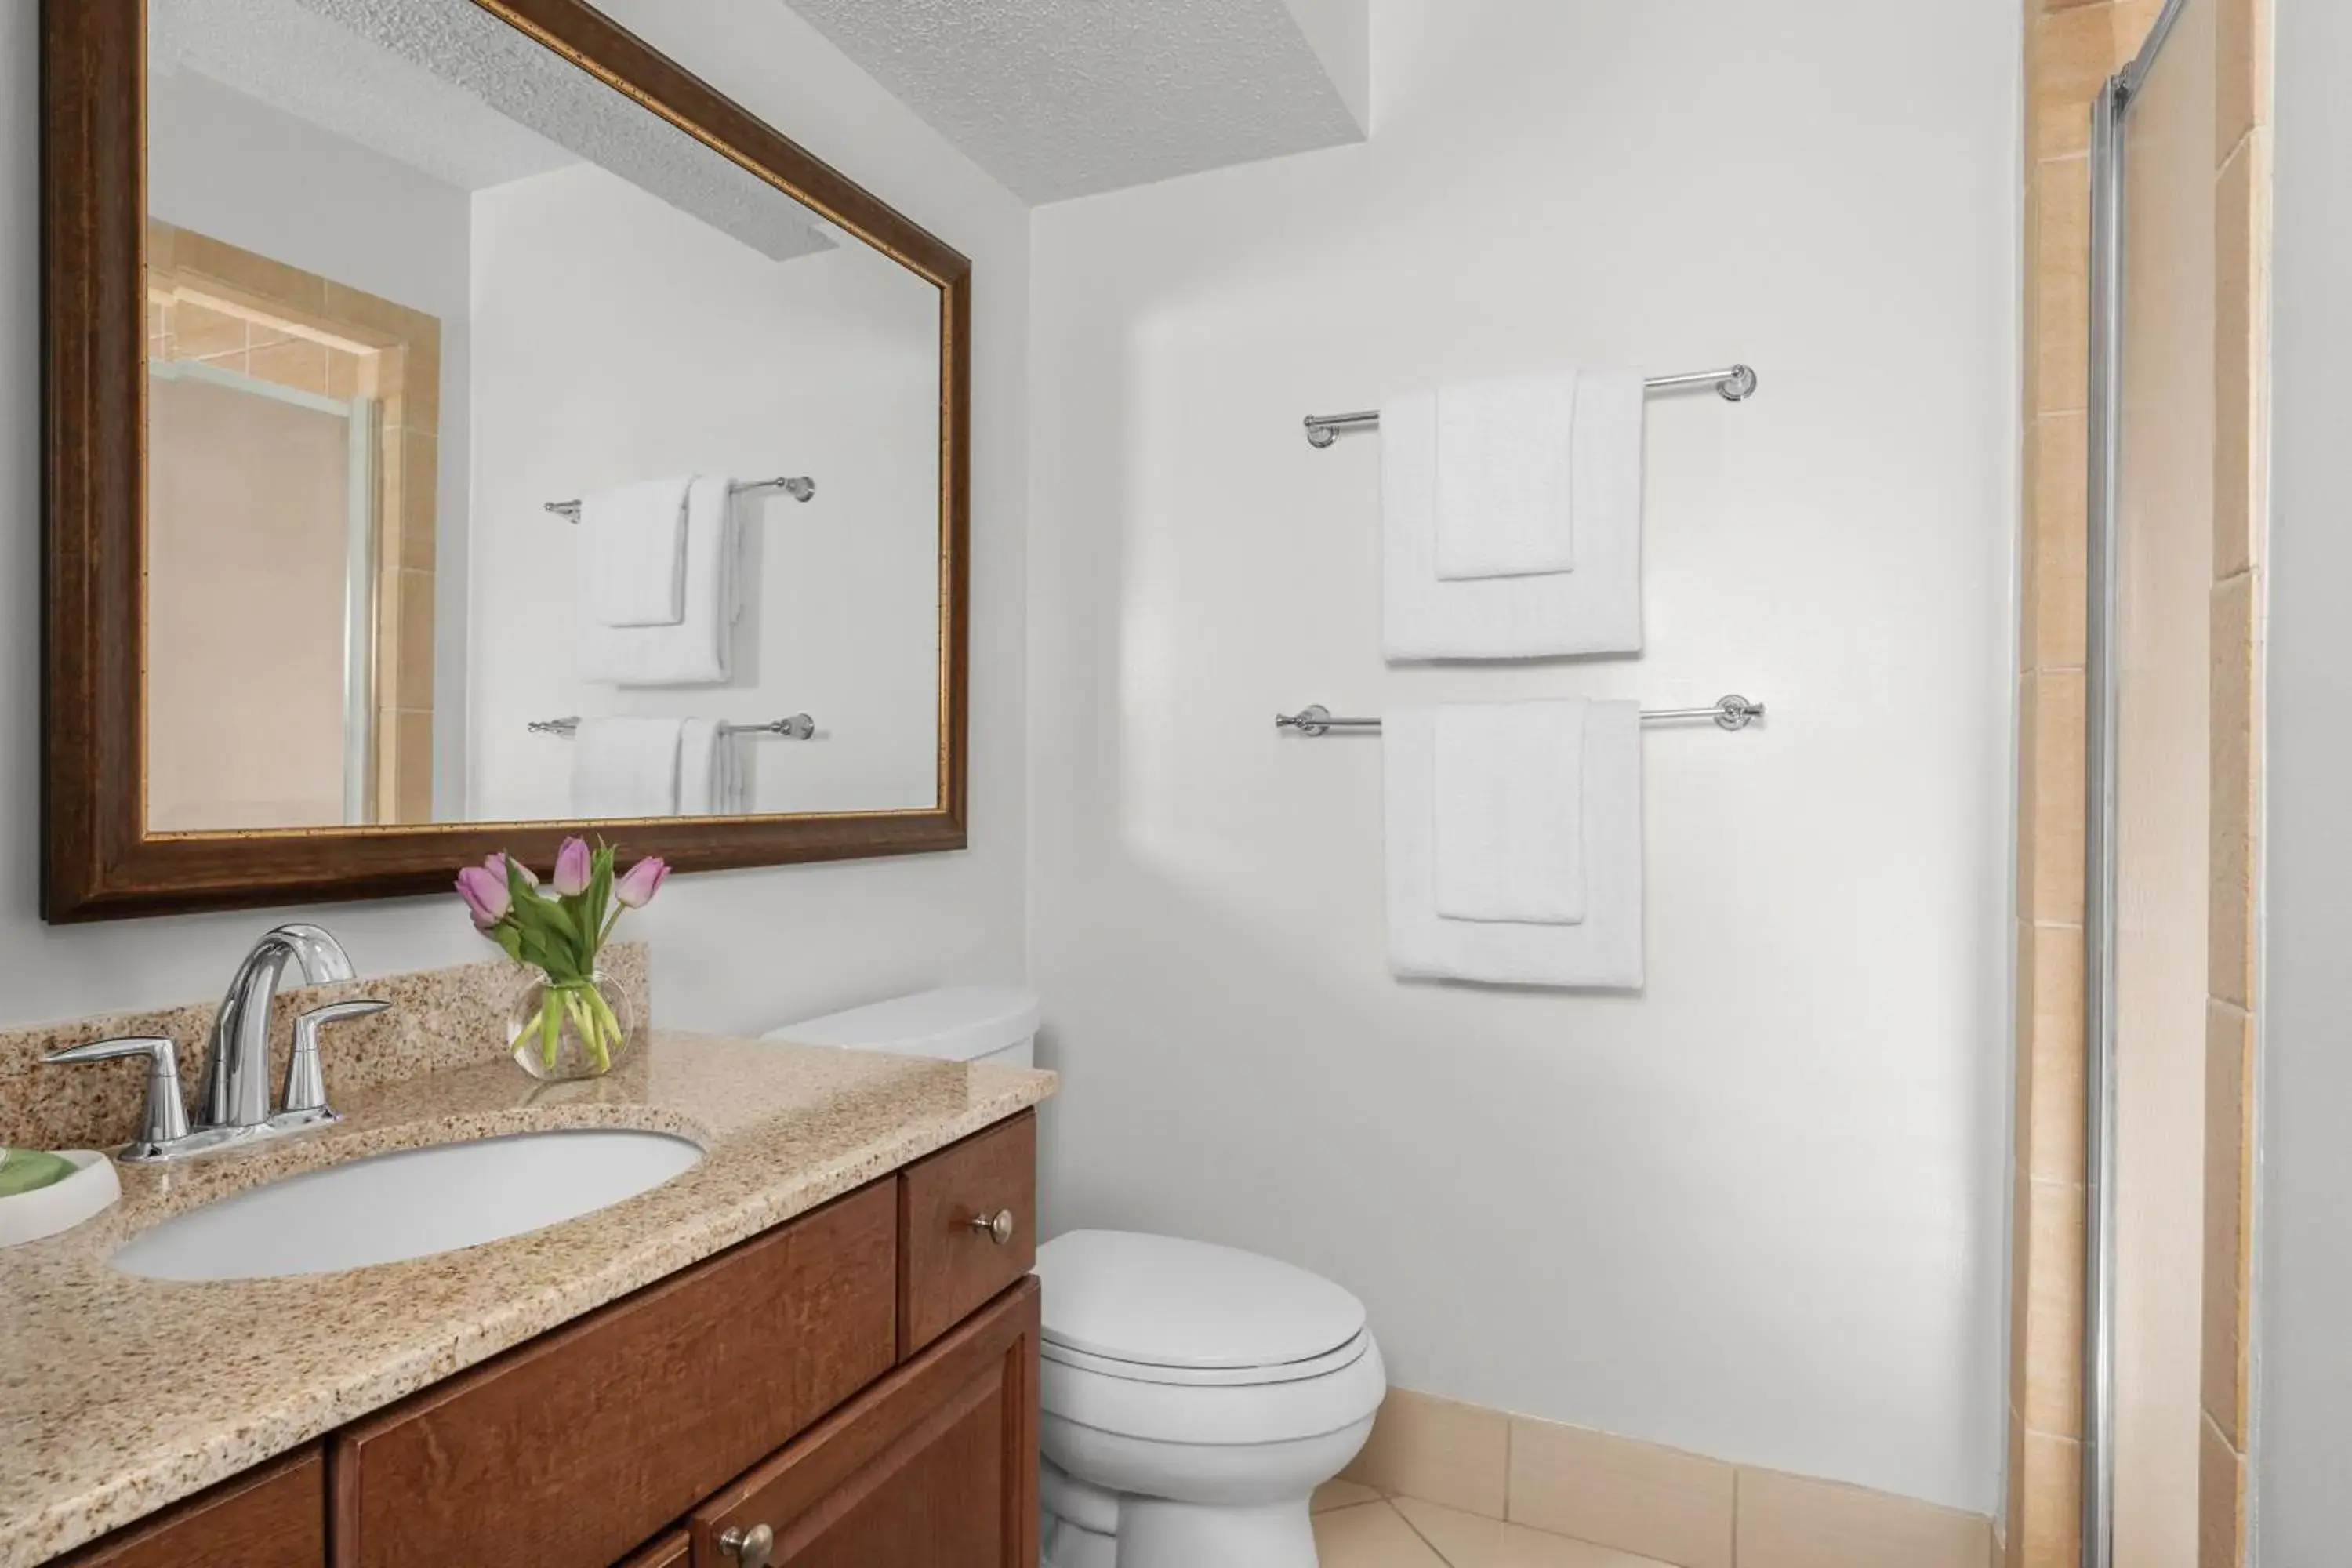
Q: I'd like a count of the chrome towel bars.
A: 2